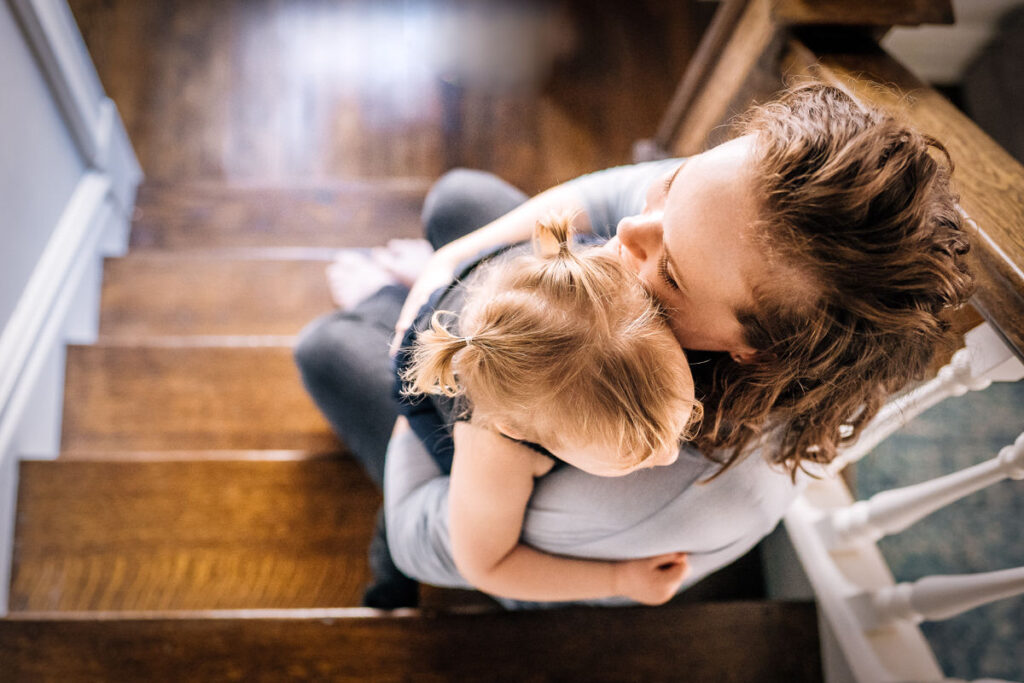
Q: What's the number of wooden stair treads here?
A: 5